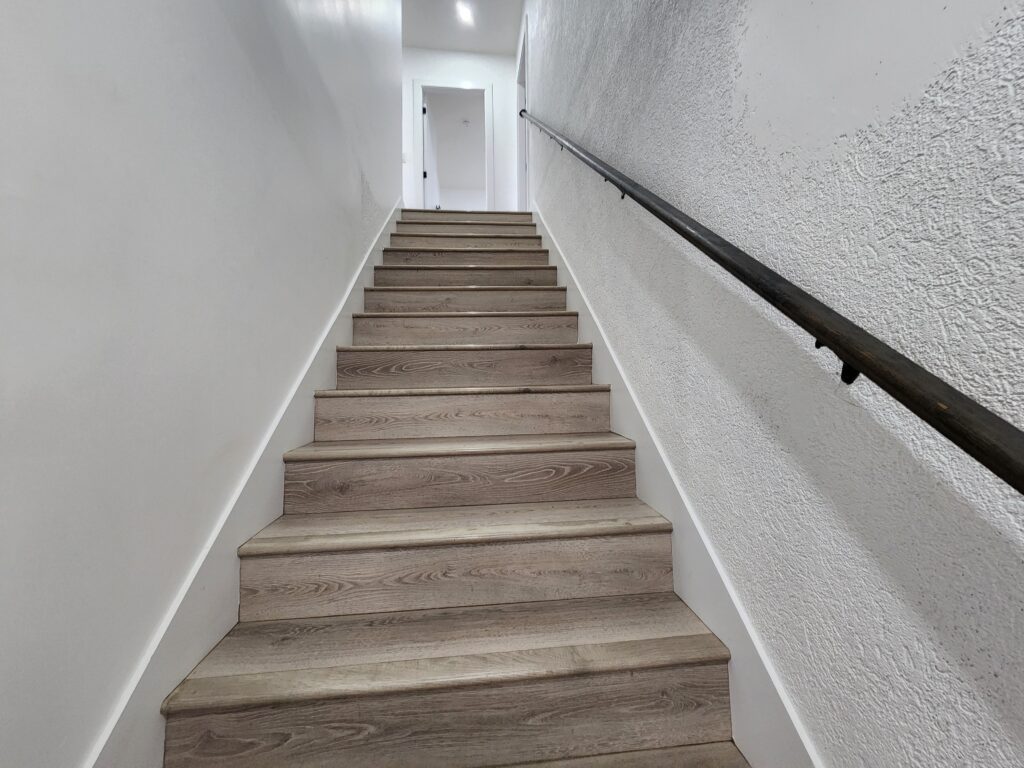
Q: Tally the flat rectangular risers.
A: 12